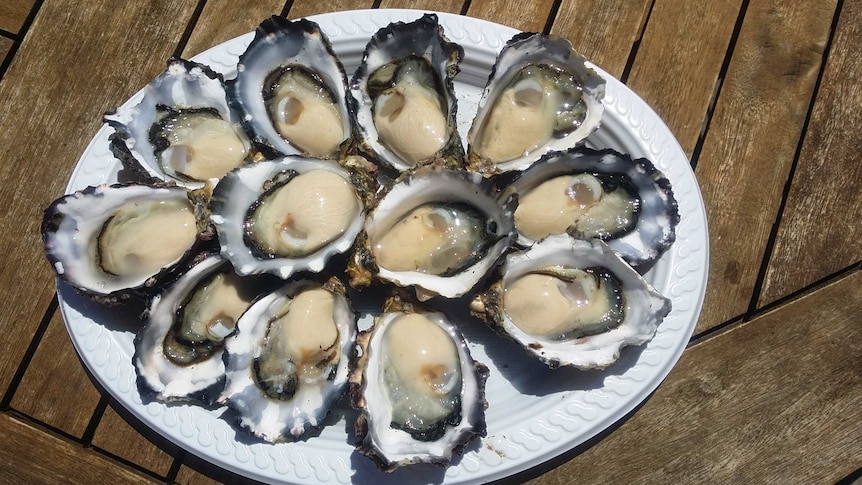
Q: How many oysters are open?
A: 12